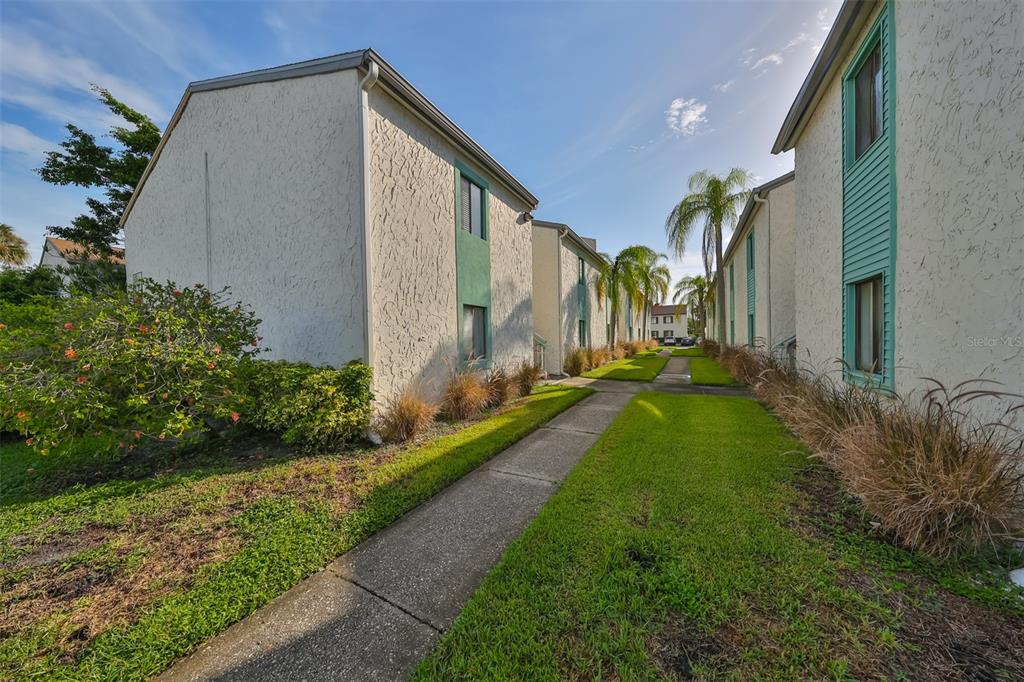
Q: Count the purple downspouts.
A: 0